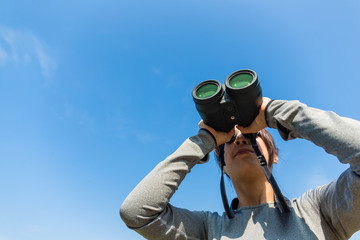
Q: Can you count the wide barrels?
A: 2